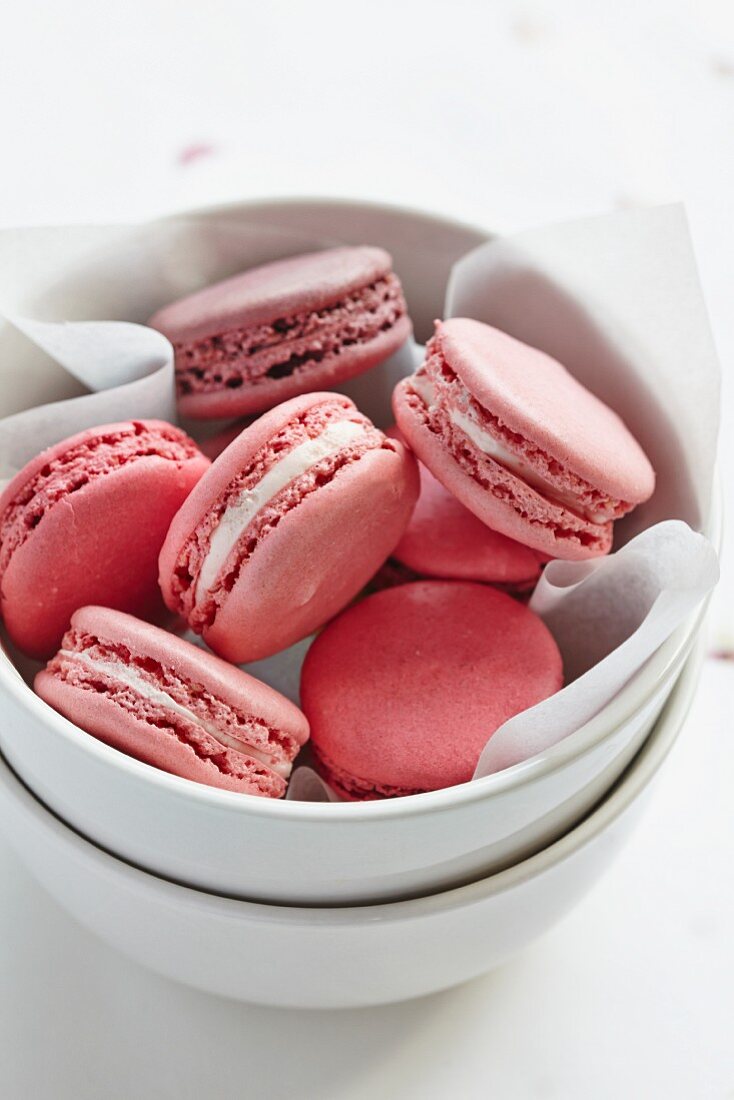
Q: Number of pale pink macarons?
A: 3